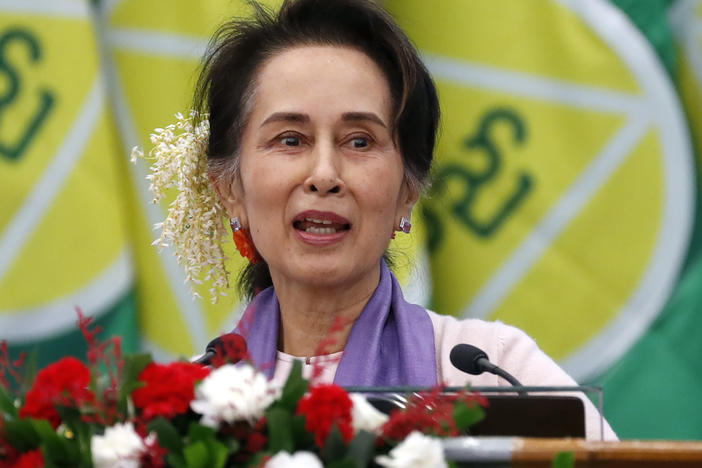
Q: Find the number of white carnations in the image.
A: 5